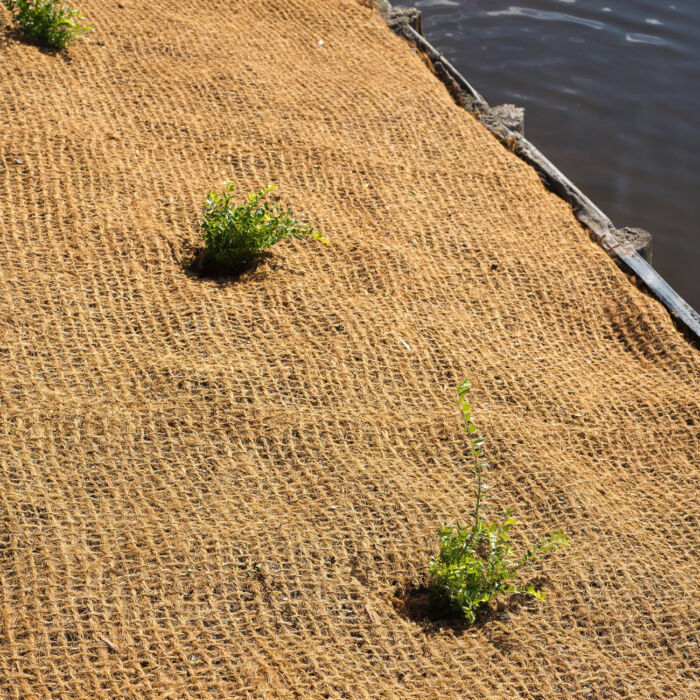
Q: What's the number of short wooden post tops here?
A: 3